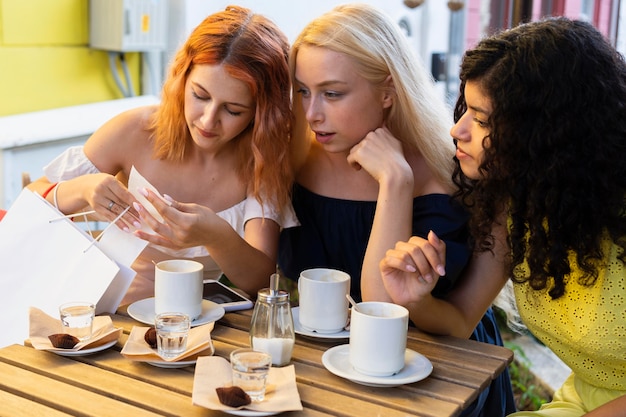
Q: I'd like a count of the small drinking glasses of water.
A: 3